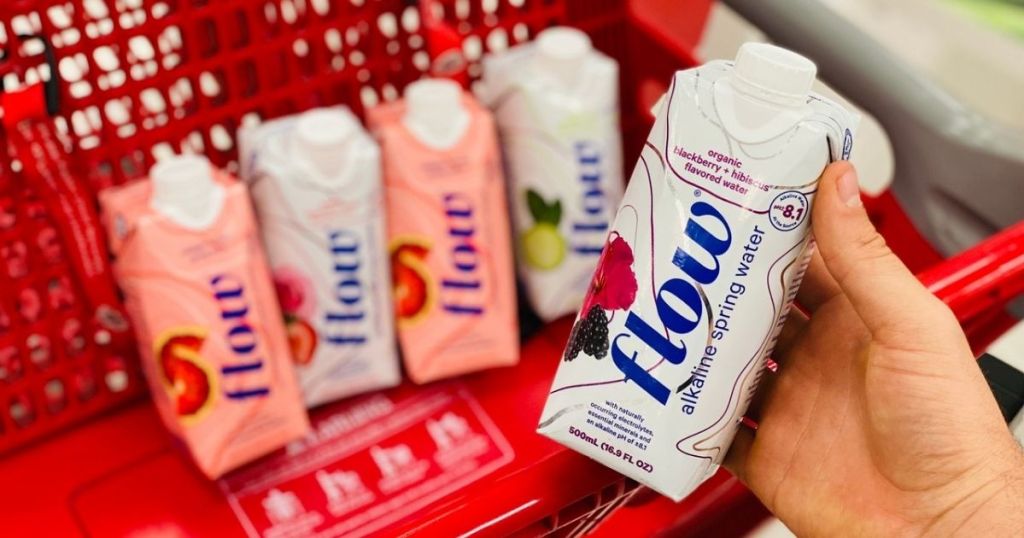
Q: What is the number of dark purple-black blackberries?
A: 2